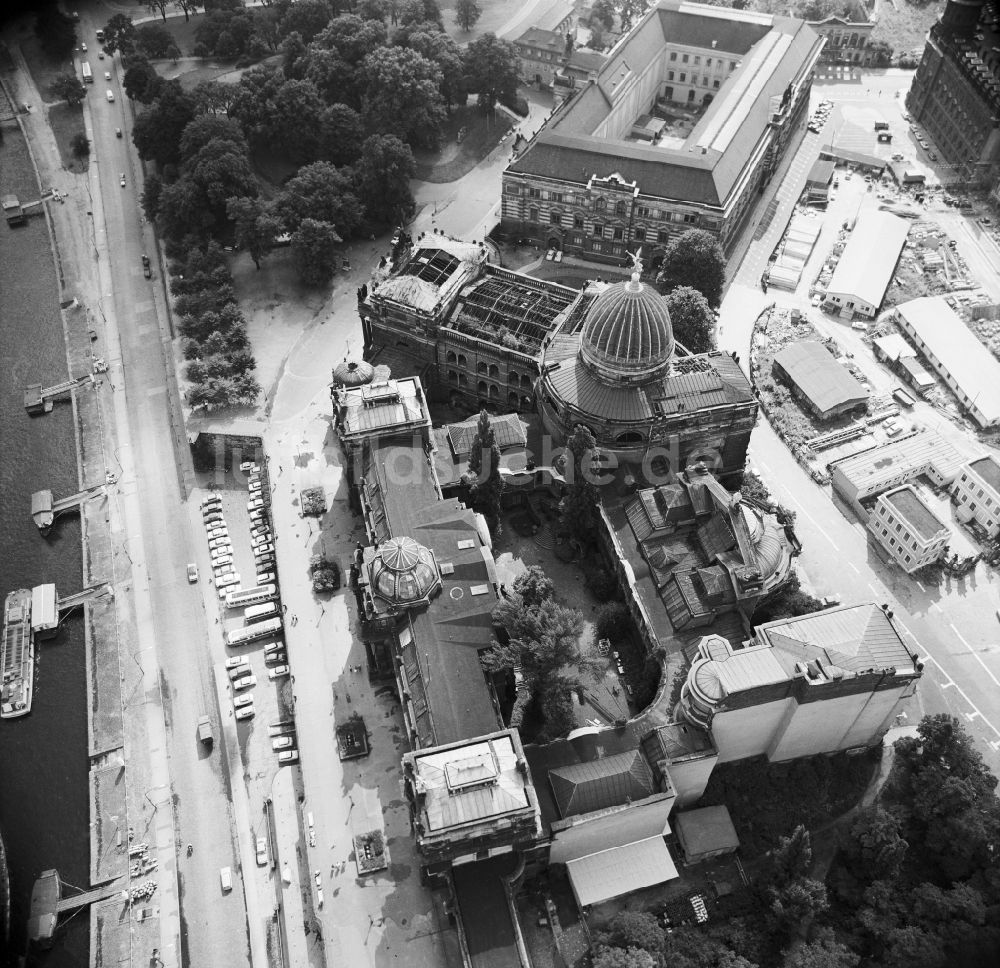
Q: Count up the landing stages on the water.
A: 5